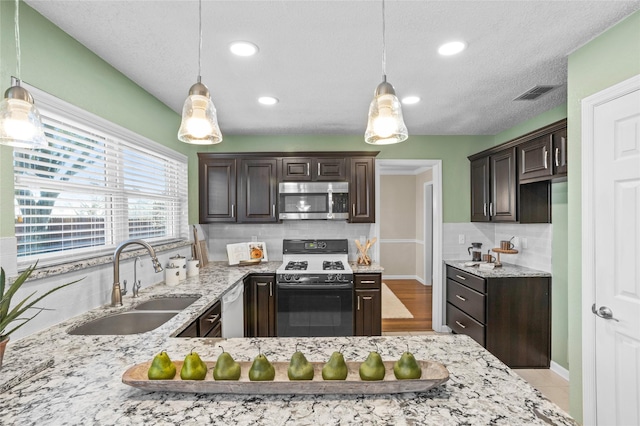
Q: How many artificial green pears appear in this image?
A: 8